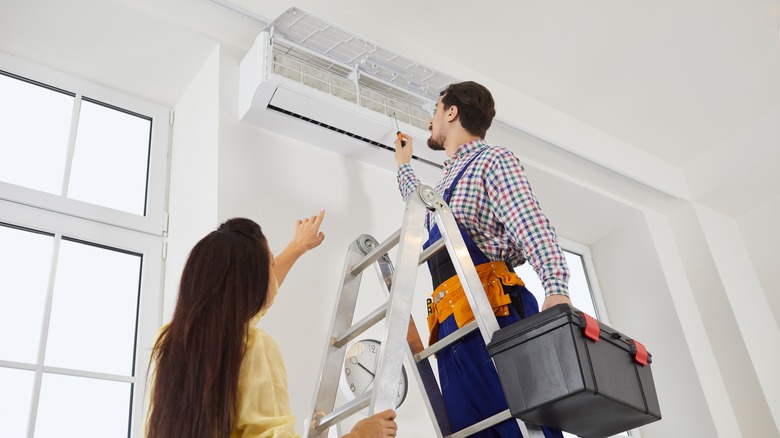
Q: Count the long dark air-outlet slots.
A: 1